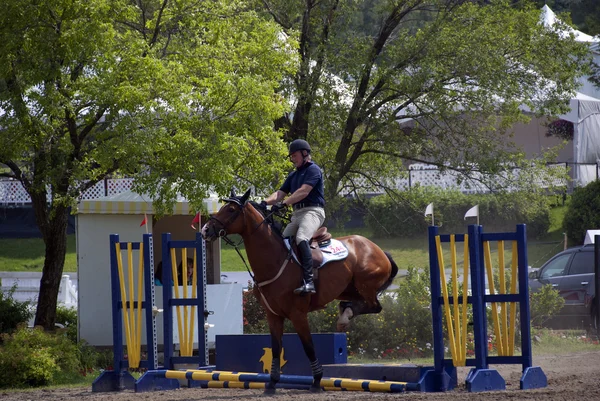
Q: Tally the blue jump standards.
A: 4